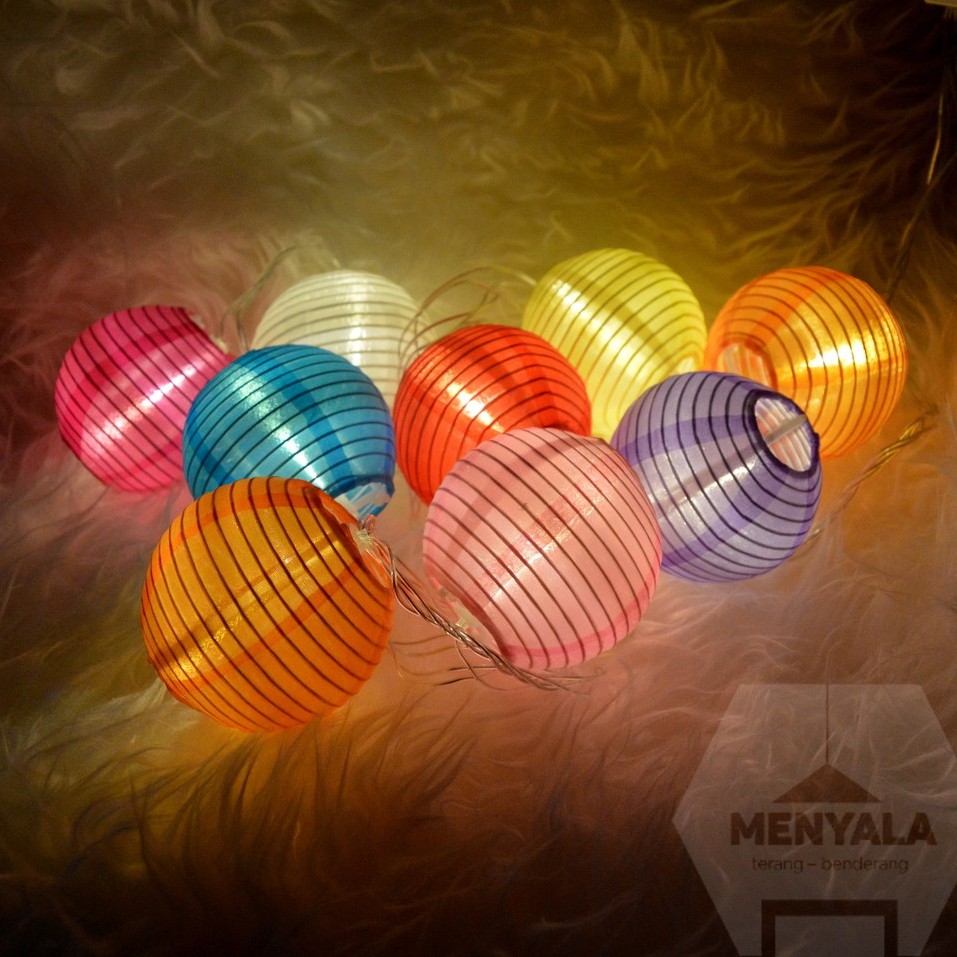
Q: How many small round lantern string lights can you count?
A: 9